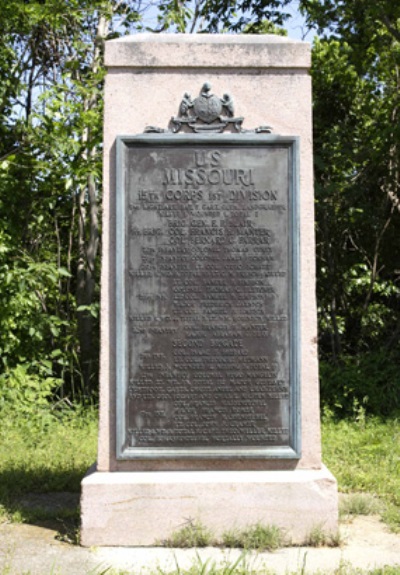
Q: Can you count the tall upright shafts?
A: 1